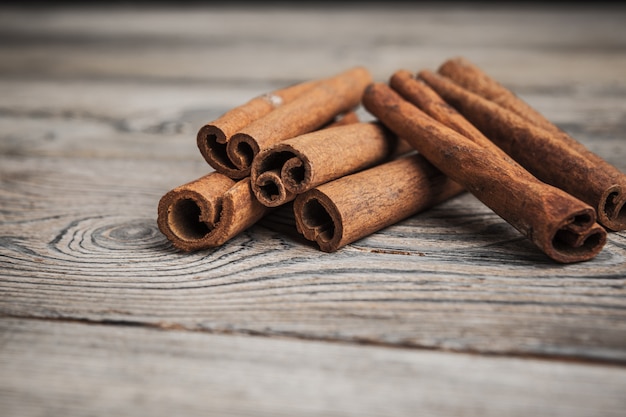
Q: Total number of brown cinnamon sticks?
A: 6